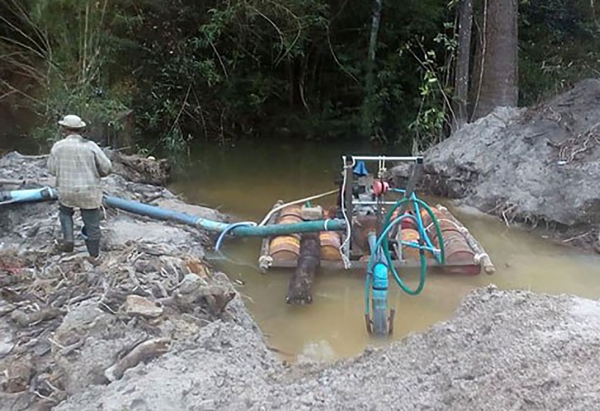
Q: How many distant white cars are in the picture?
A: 0